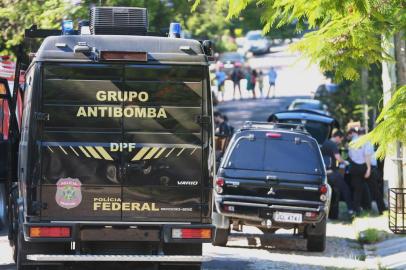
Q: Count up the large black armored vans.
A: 1